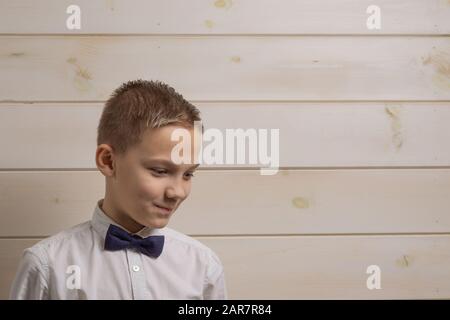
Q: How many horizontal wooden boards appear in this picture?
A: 5